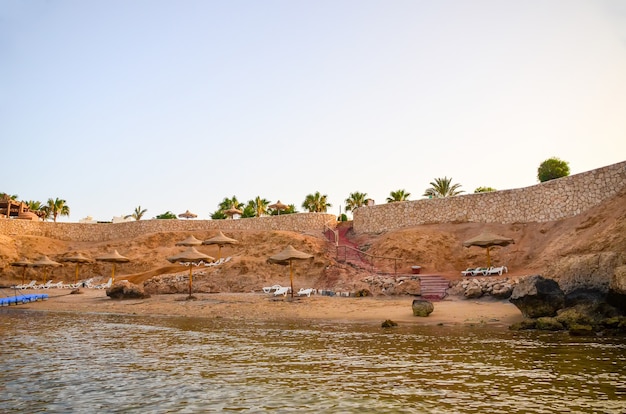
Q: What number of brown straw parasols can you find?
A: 12